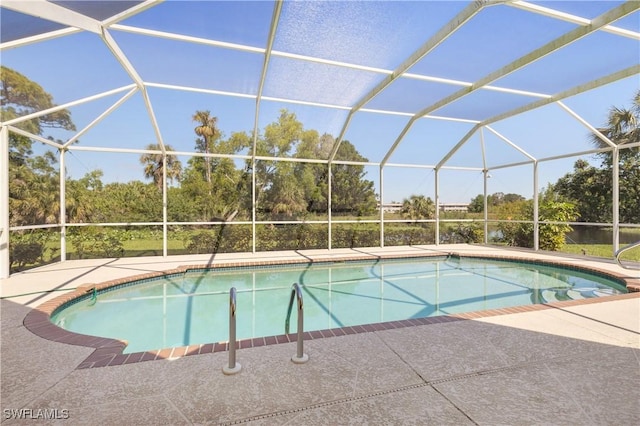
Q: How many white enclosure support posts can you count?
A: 10